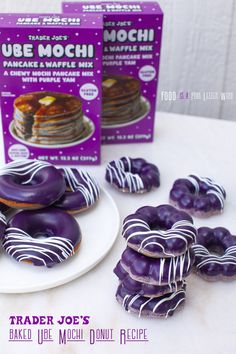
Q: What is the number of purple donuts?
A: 11